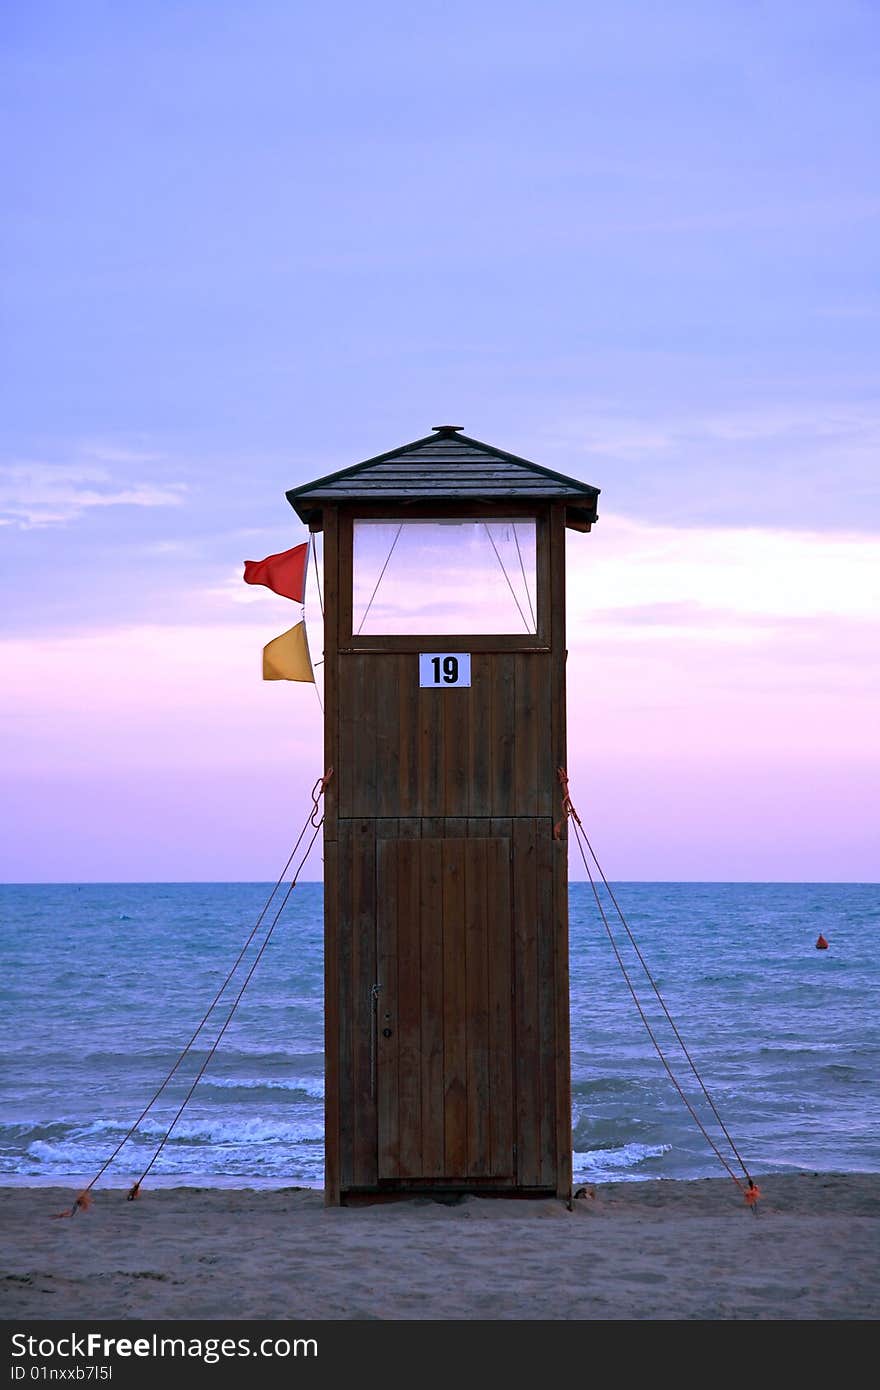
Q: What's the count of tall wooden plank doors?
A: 1